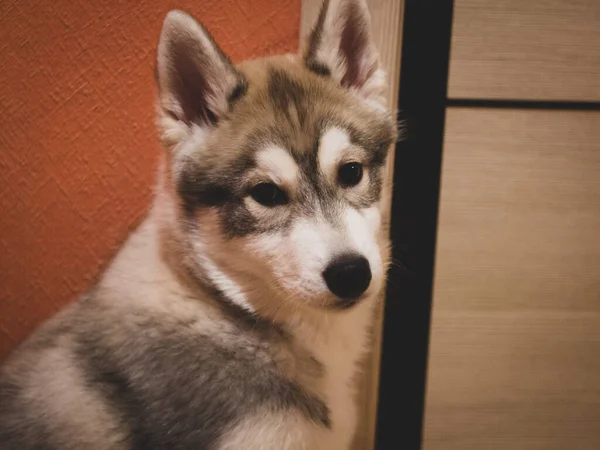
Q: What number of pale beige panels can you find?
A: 2